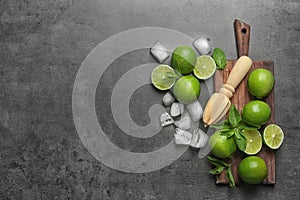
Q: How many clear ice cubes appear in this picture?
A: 9